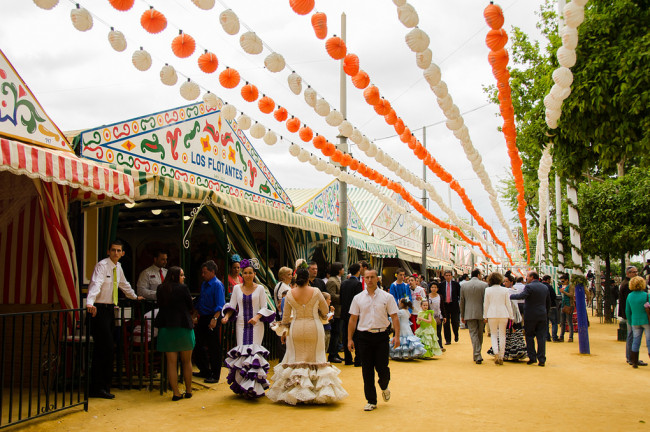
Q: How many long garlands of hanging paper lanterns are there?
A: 7